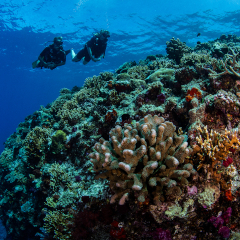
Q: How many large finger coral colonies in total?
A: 1